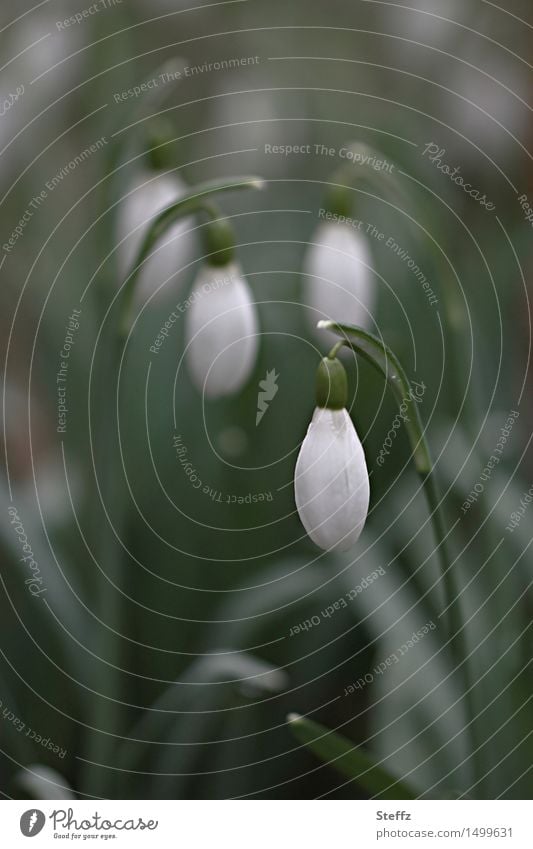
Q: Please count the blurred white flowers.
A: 3